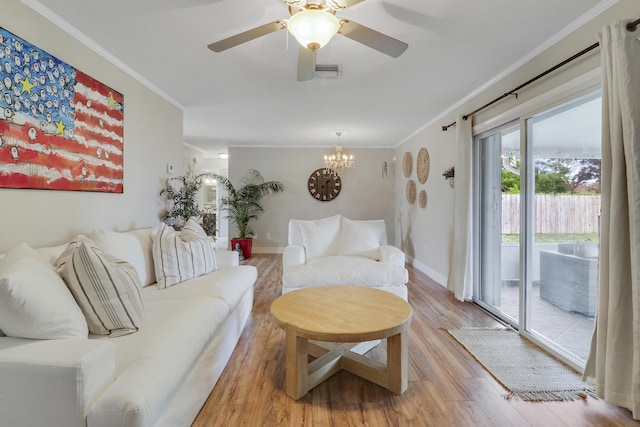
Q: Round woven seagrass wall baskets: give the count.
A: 4